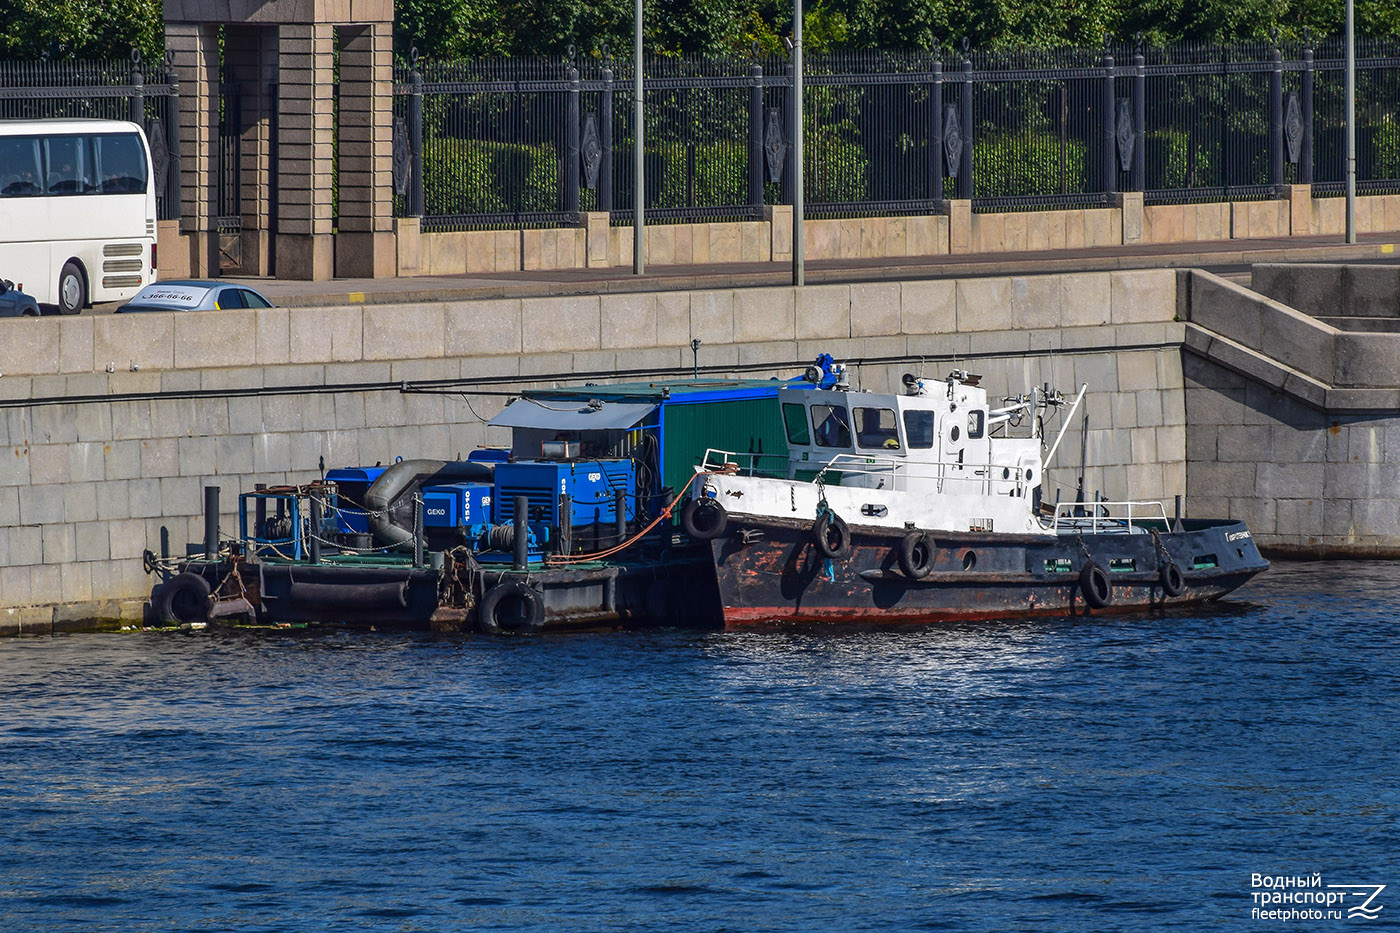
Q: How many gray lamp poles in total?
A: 3